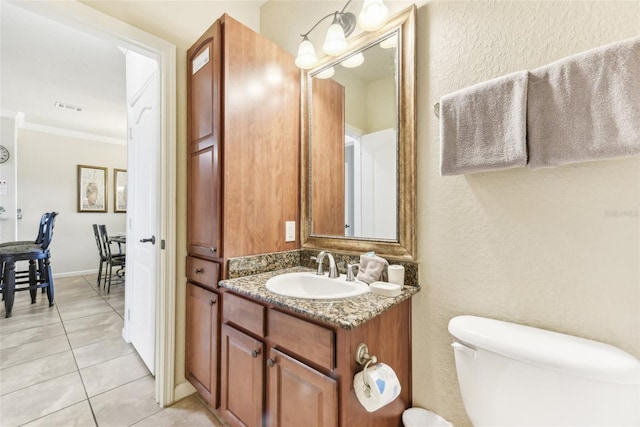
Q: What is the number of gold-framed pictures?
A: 2